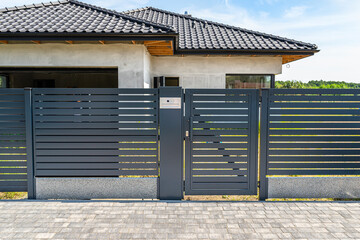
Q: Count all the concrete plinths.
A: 2